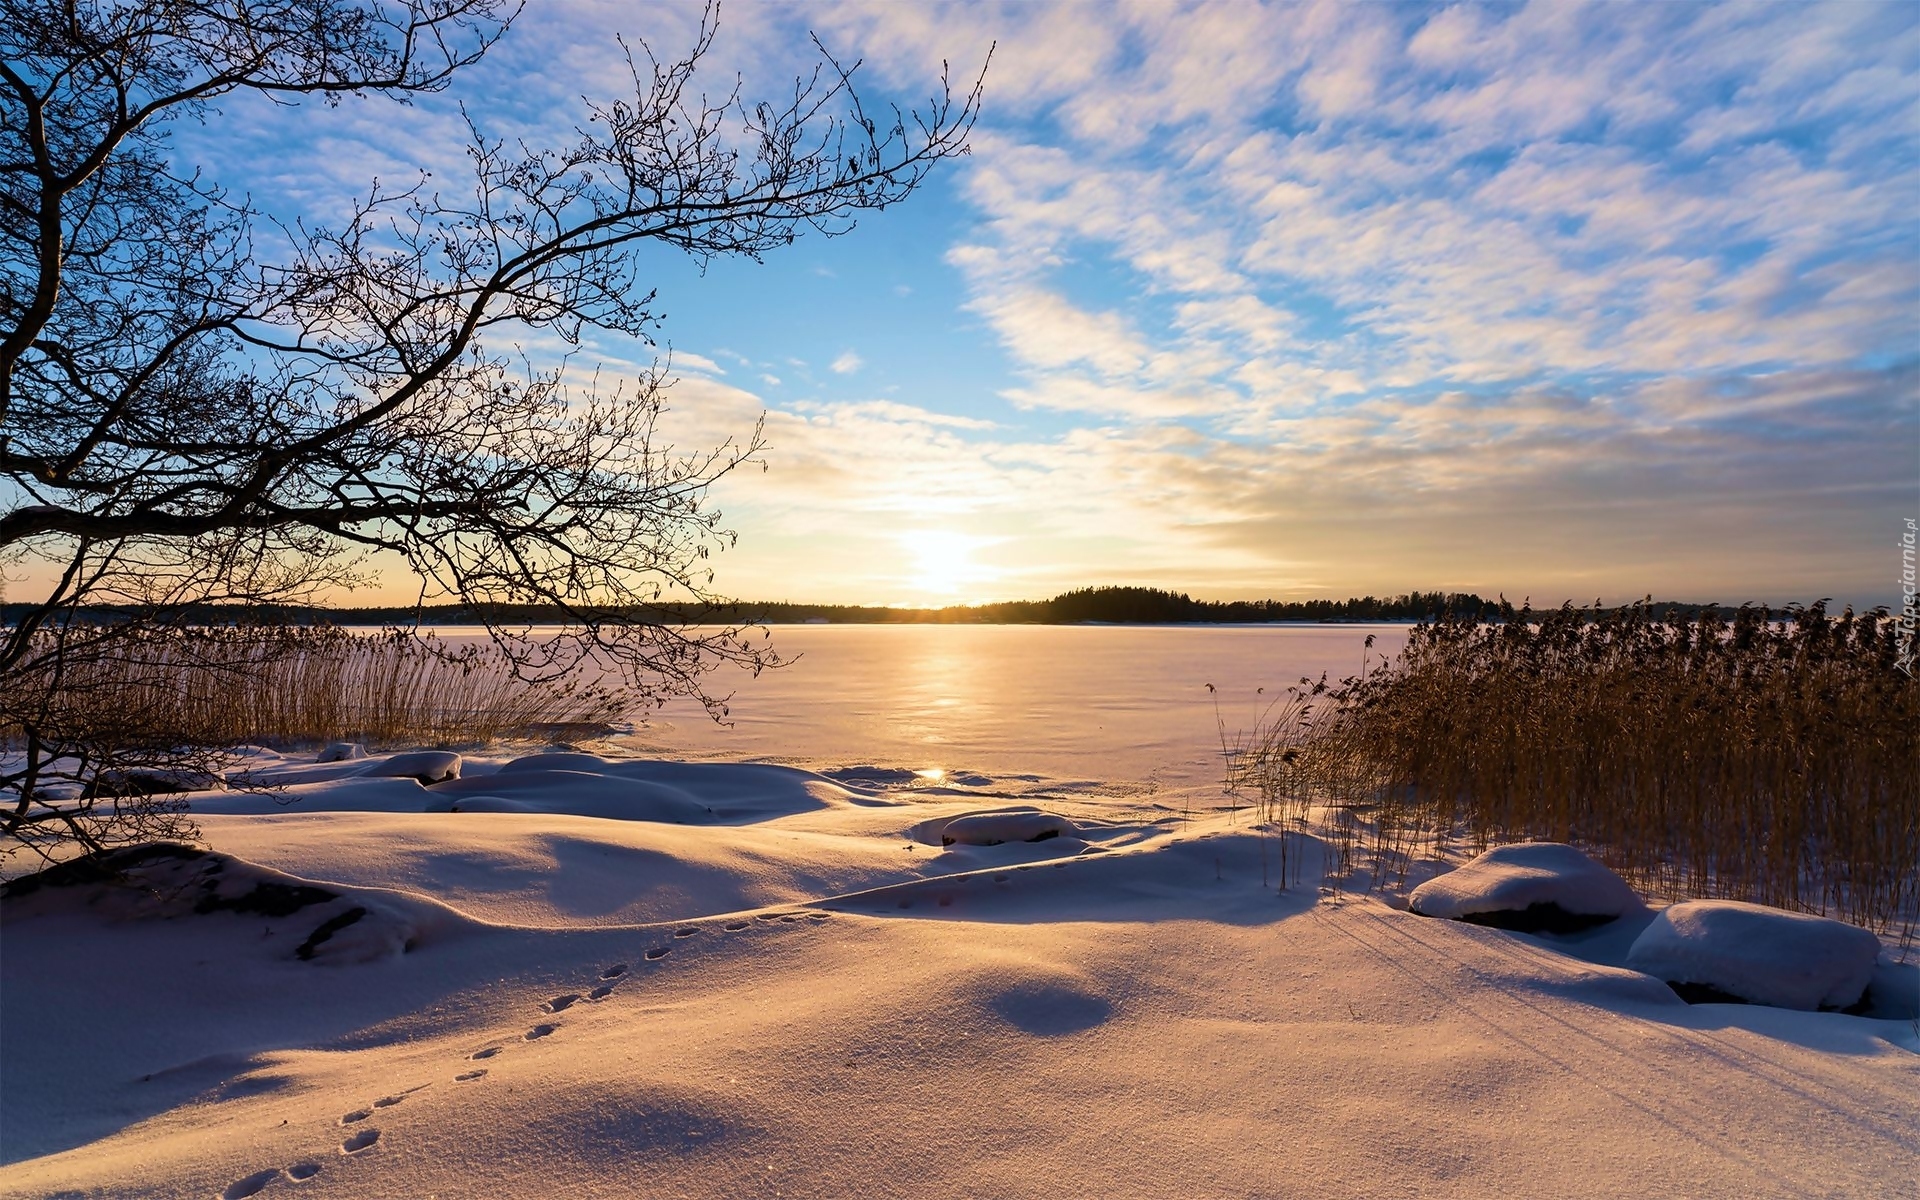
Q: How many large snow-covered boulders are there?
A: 2